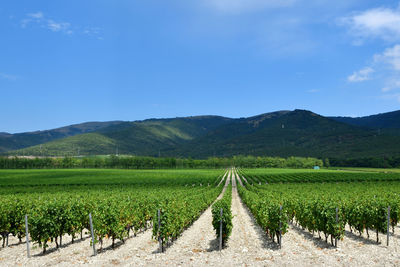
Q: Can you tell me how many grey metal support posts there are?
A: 7